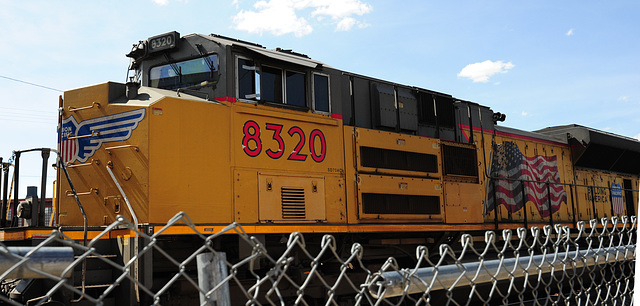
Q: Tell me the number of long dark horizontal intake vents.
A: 2